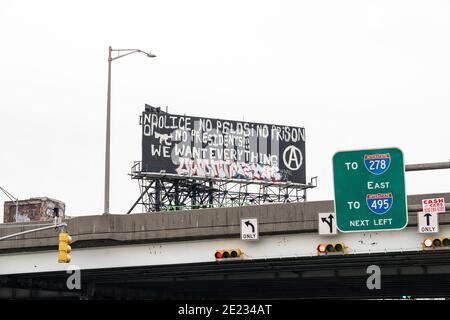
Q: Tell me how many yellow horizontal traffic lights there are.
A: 3